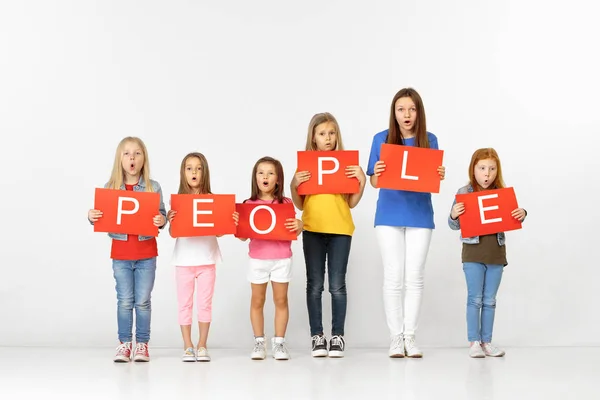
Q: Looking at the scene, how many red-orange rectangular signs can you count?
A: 6